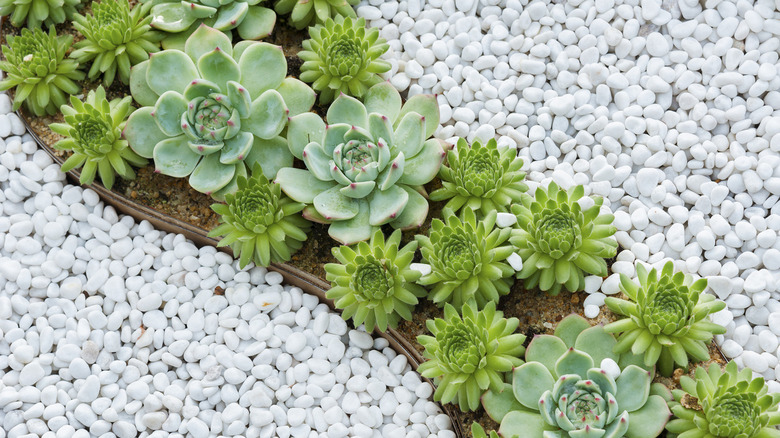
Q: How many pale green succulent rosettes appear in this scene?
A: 4